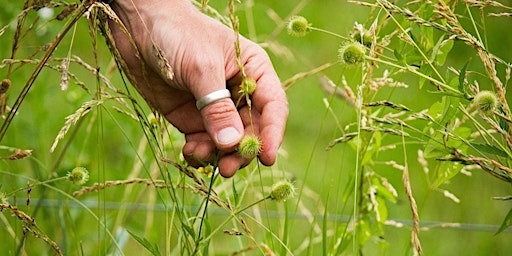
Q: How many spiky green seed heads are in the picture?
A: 8